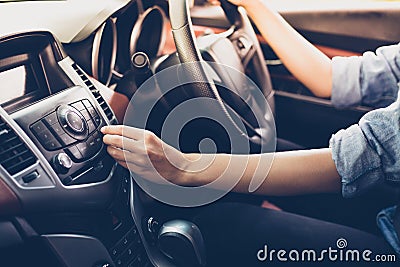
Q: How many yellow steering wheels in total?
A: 0